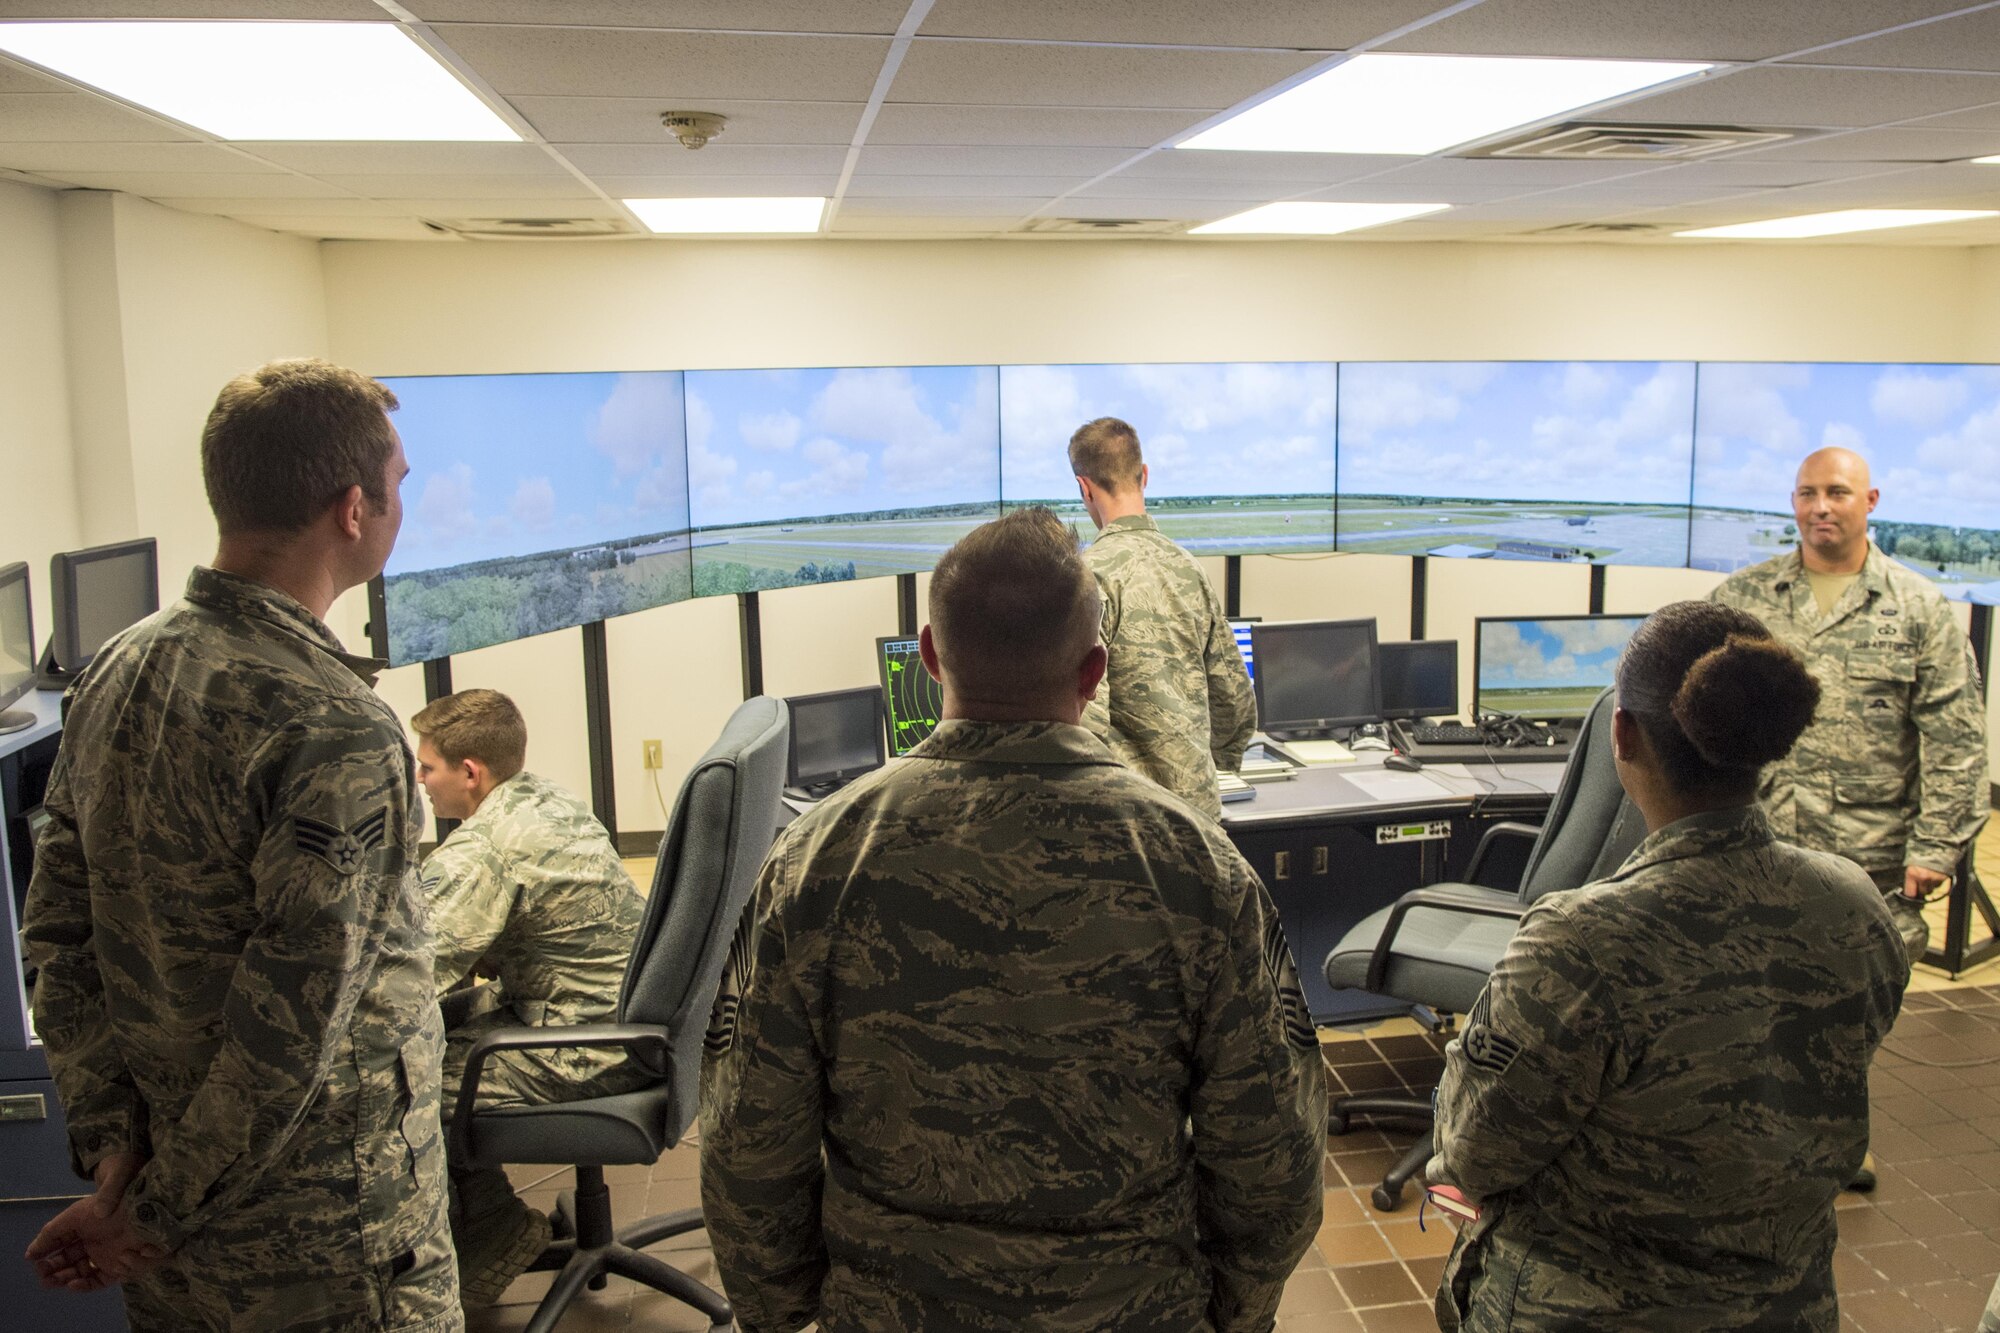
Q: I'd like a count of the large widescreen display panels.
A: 5